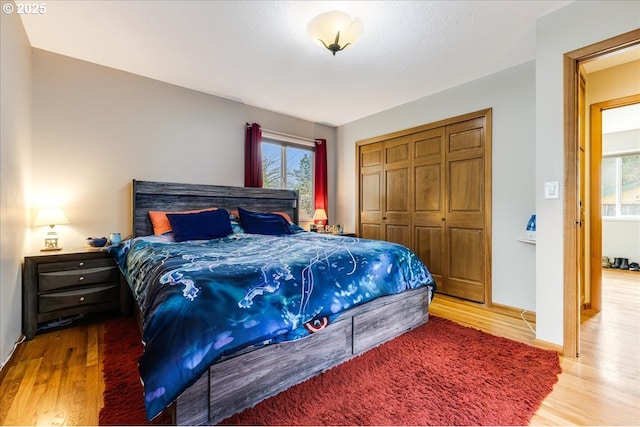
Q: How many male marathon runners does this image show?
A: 0